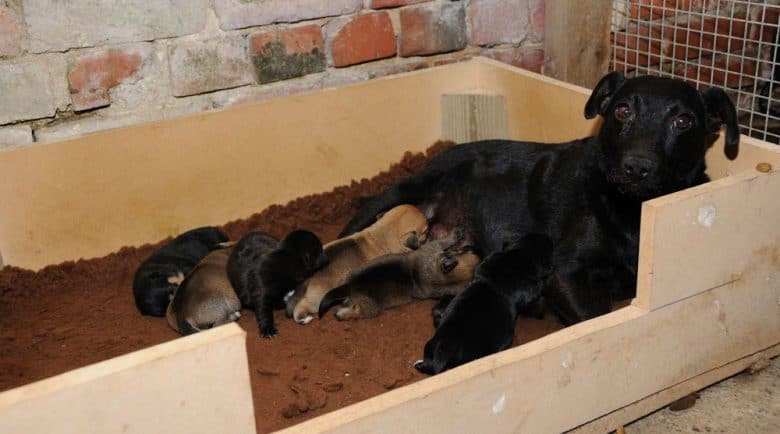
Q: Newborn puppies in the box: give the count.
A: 6